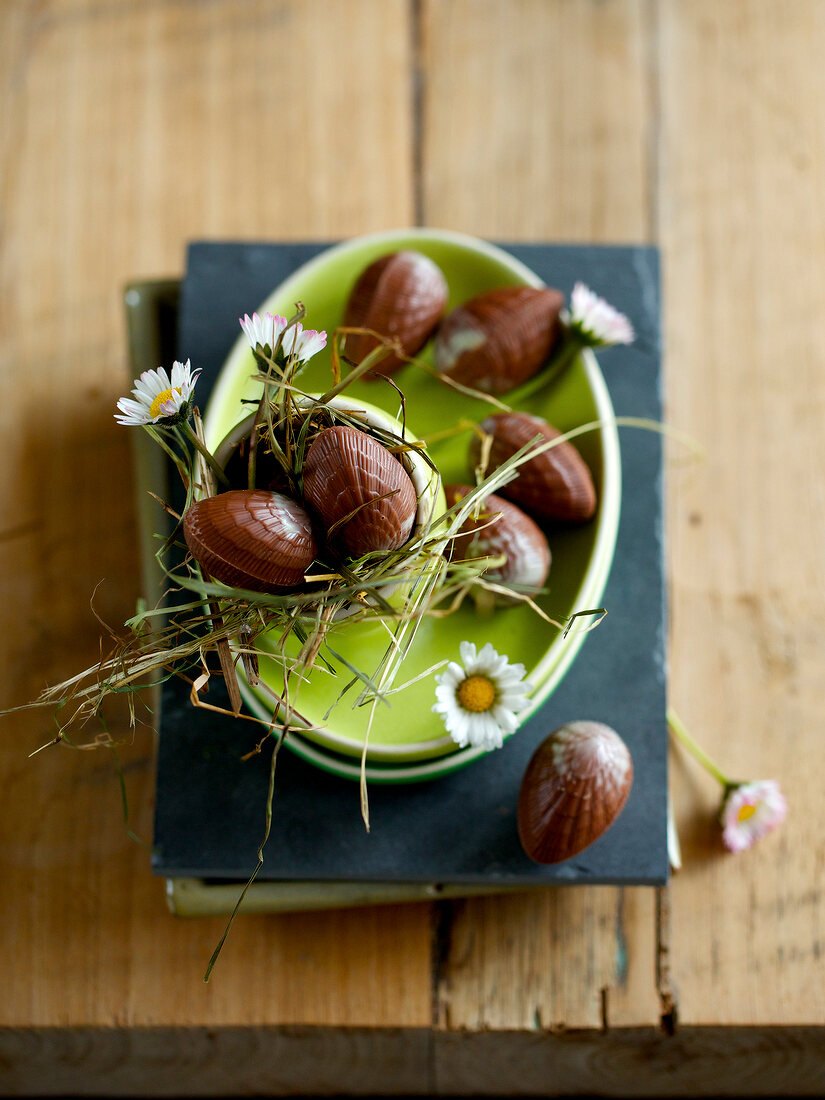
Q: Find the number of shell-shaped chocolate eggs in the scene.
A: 7